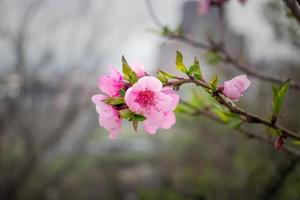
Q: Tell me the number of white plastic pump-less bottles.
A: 0